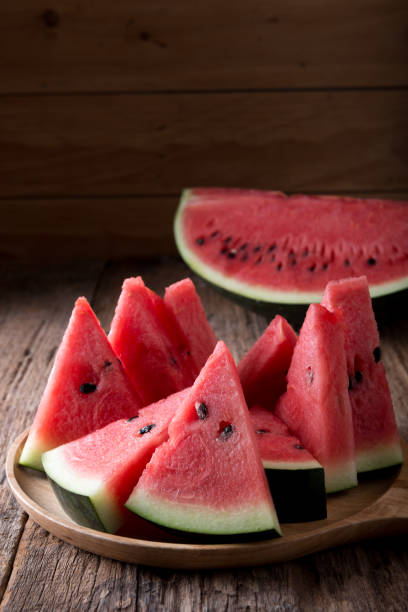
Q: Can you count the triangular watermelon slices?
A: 9